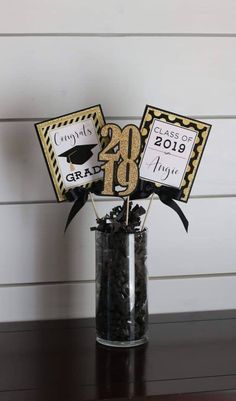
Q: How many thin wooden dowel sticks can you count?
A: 3